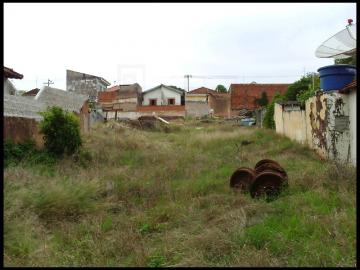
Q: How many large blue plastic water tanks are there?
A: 1